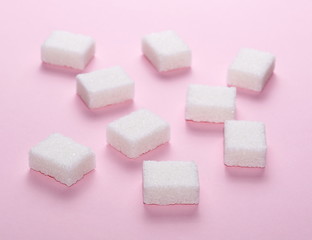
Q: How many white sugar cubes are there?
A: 9